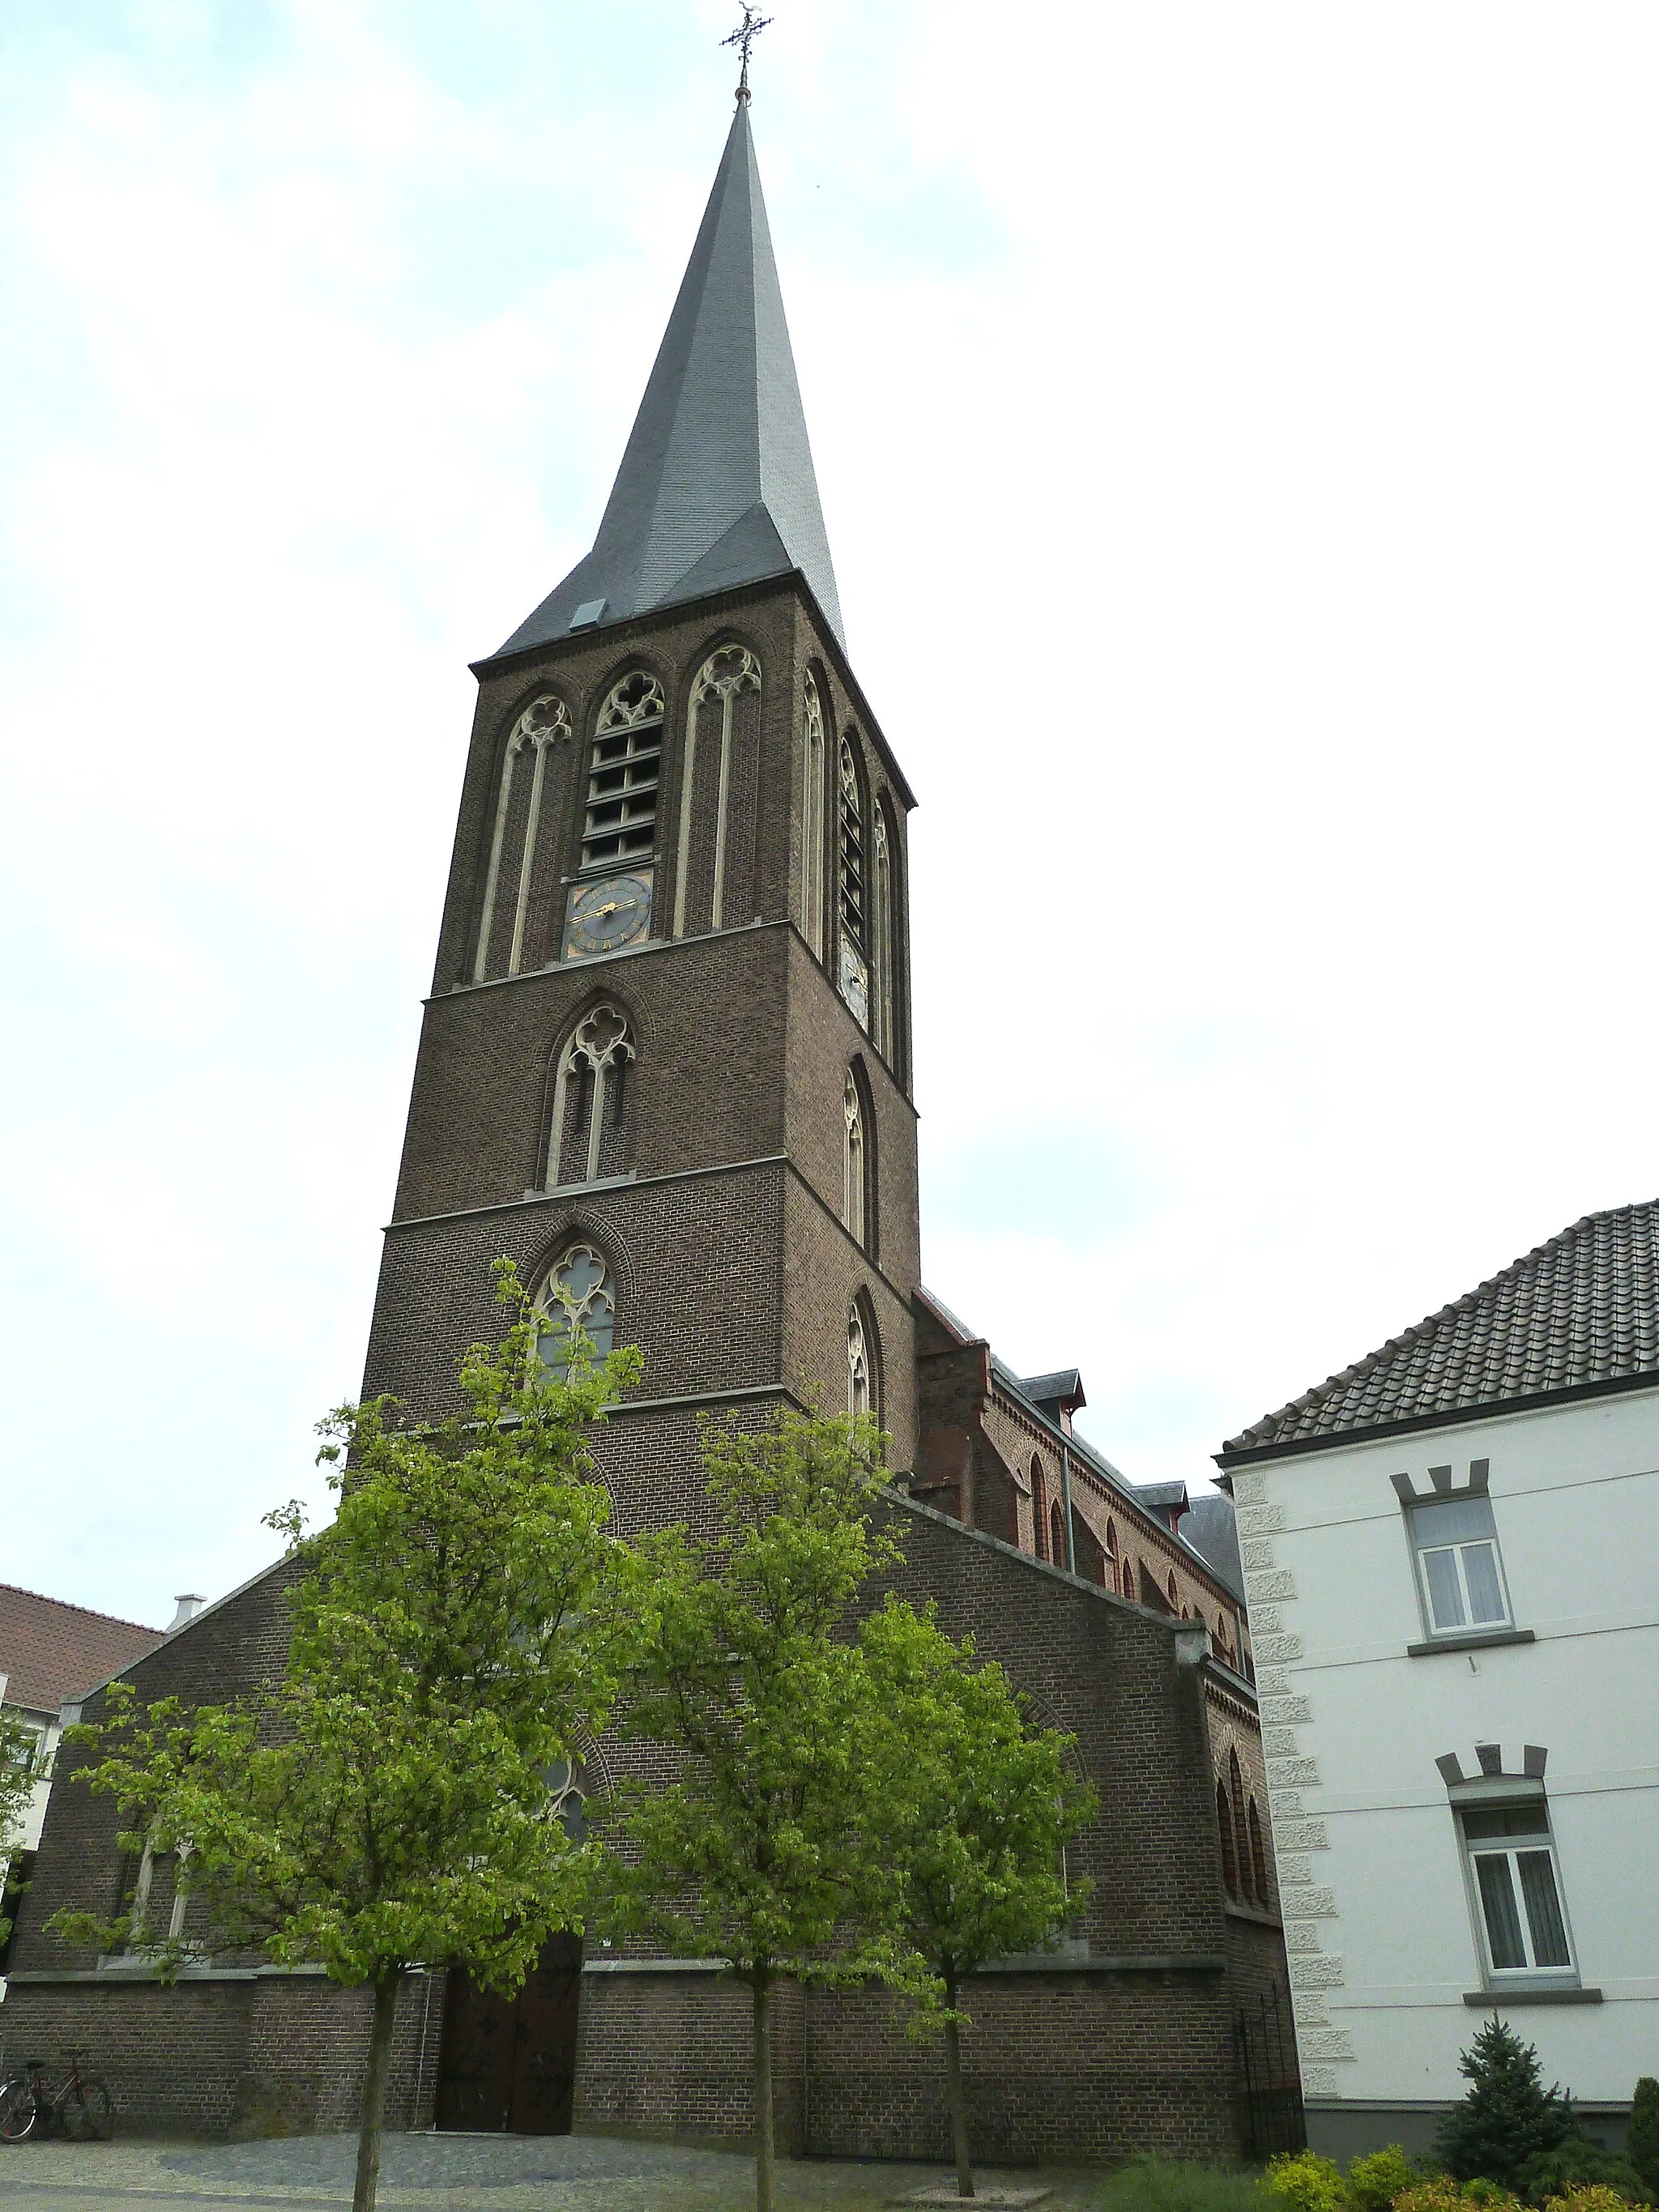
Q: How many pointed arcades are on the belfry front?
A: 3